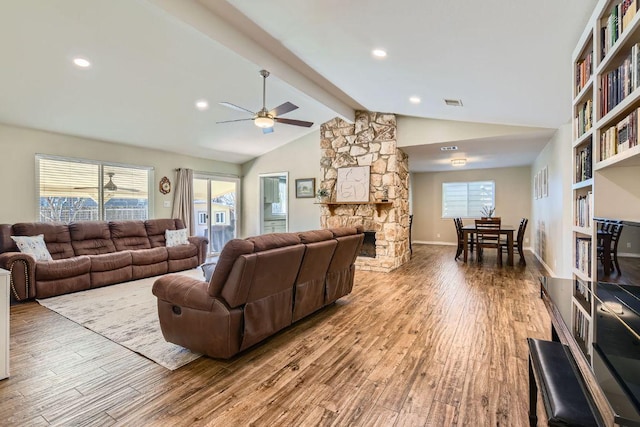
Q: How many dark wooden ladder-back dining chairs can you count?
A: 6